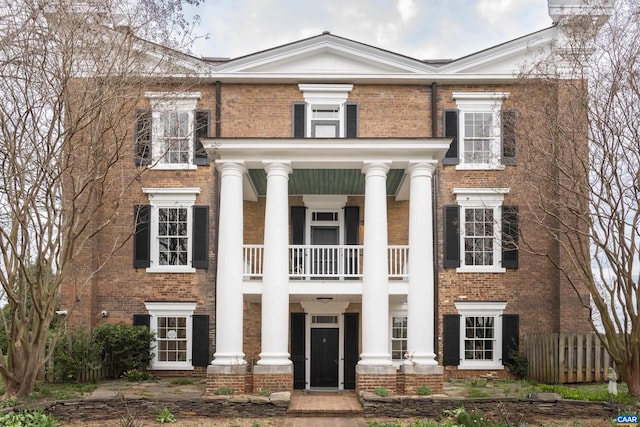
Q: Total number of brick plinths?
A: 4